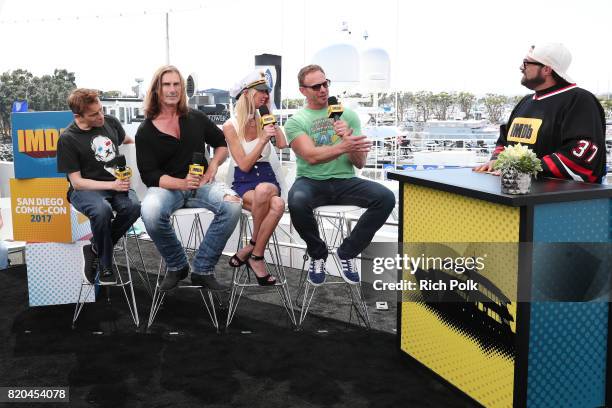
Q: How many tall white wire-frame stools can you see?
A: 4